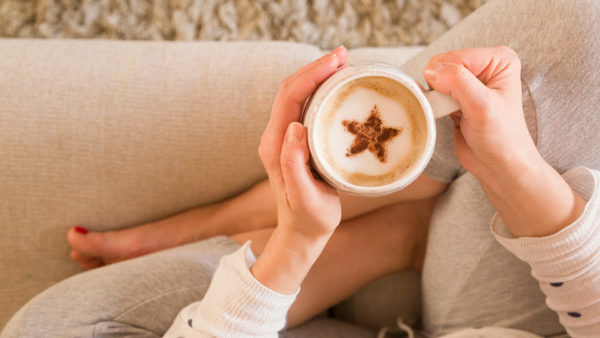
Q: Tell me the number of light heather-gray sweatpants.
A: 1